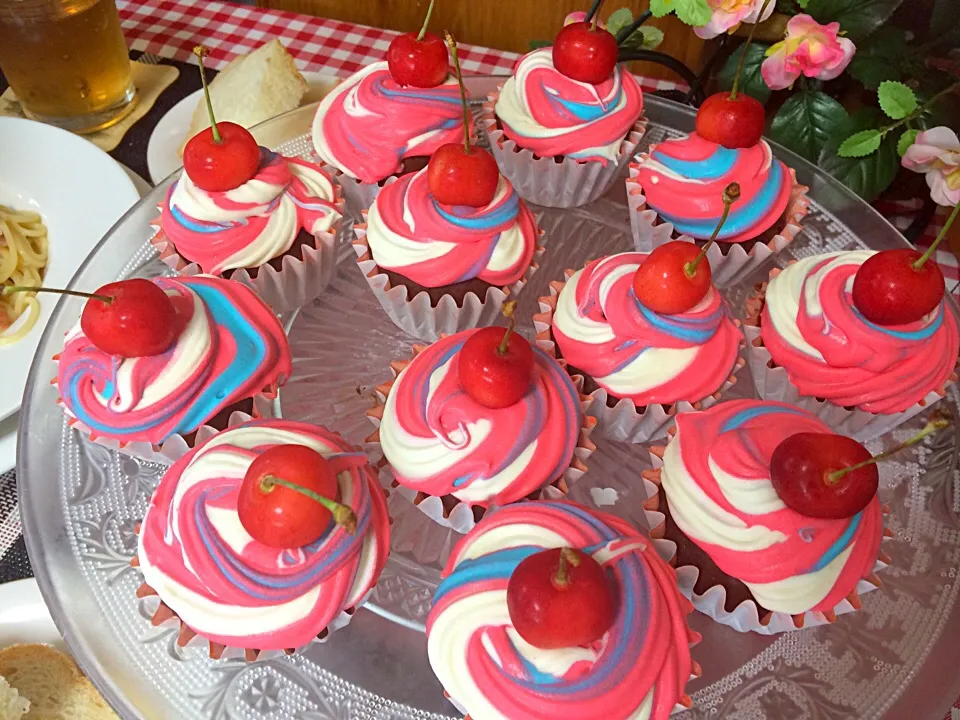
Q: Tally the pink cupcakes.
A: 12